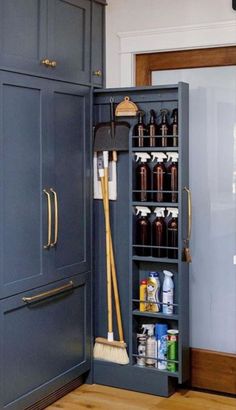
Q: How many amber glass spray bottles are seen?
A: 10